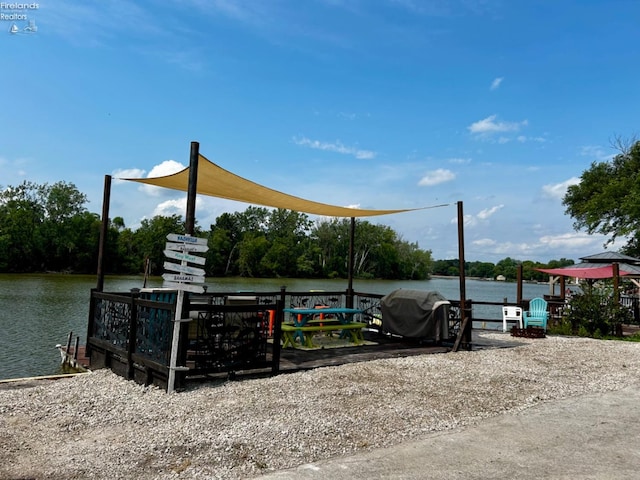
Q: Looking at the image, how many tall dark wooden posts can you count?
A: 4